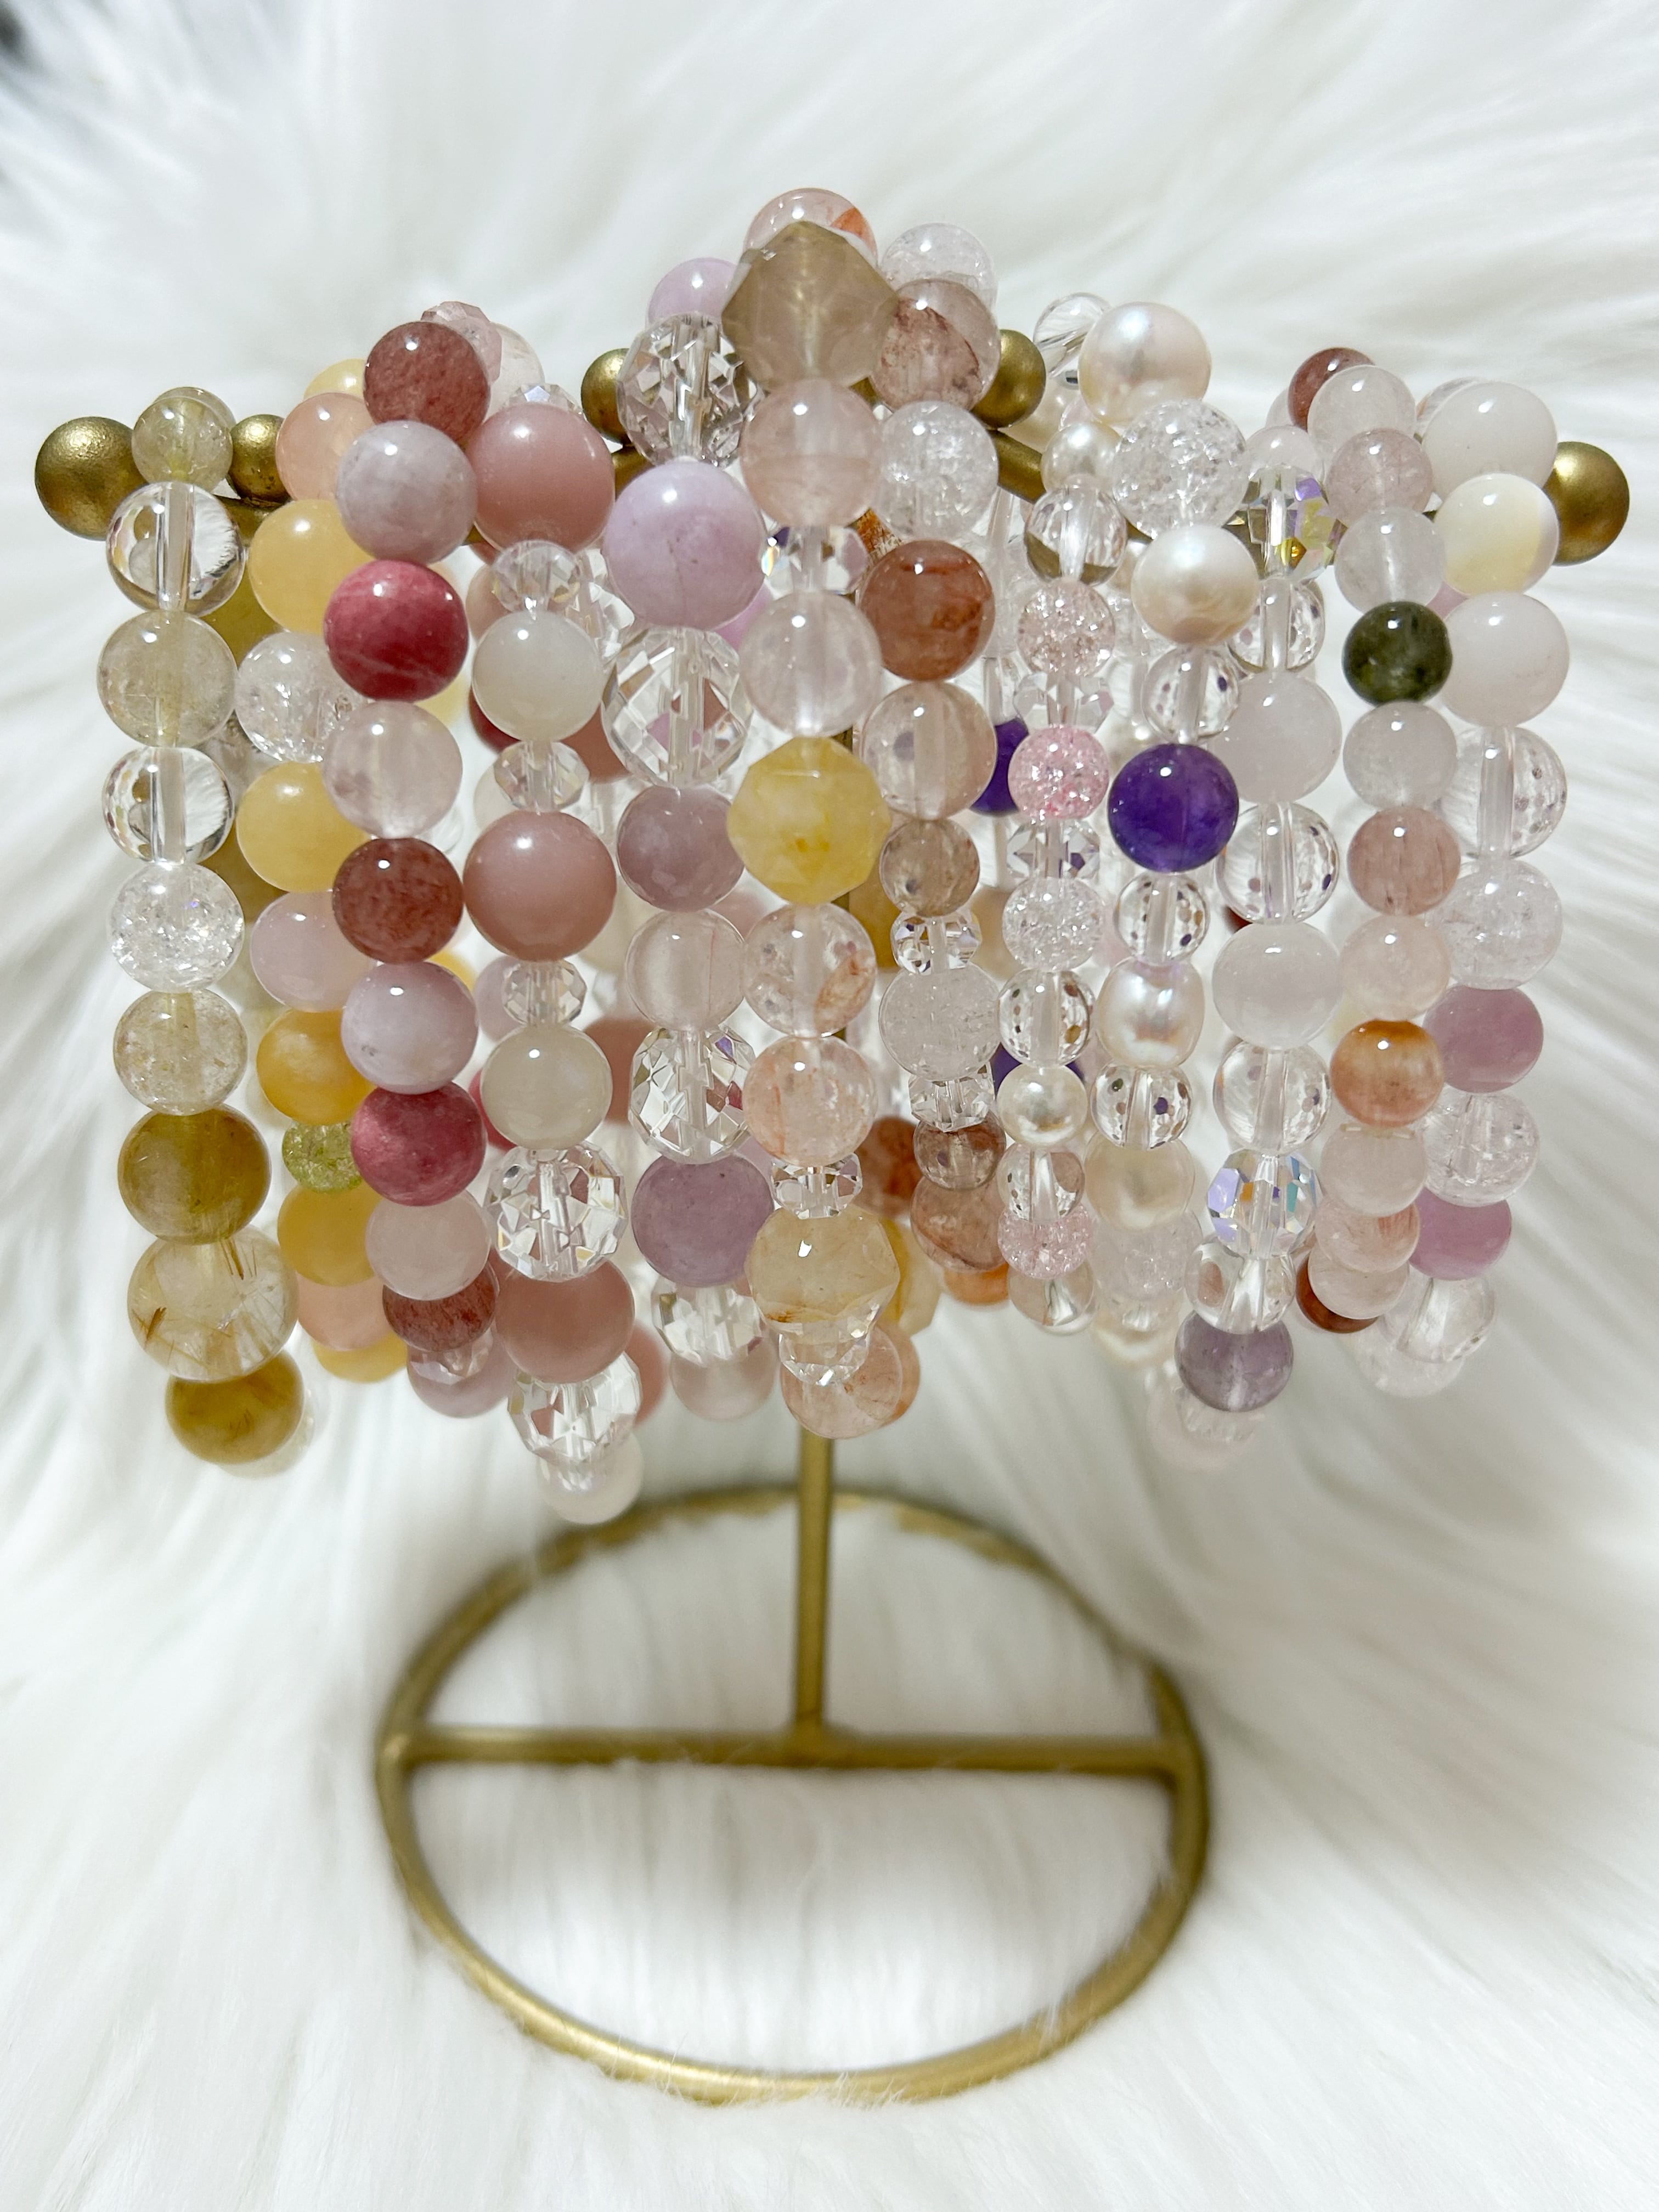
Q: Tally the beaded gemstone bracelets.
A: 12